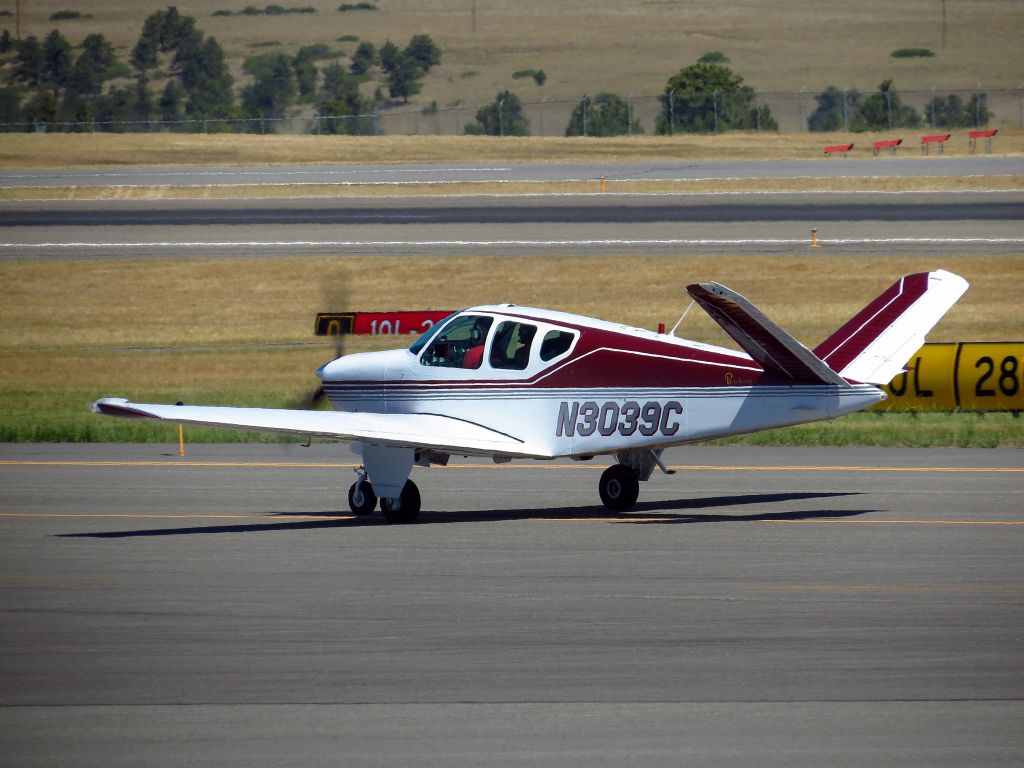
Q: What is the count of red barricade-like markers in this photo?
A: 4